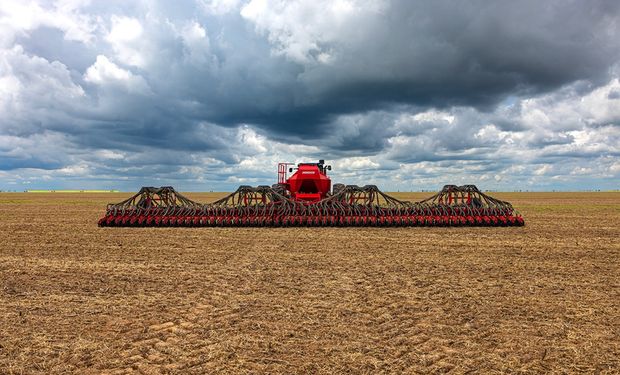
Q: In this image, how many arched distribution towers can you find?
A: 4